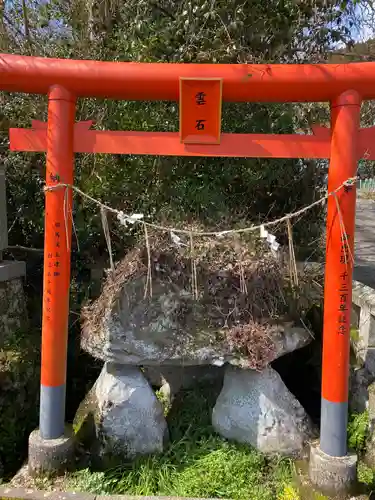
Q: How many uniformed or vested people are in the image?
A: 0